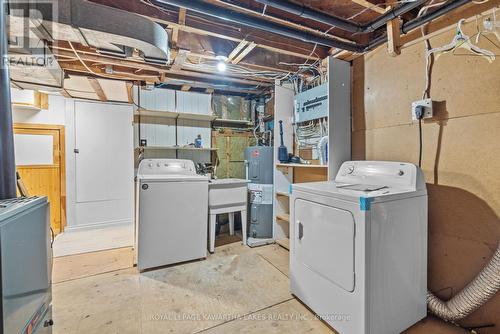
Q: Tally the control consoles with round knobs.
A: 2